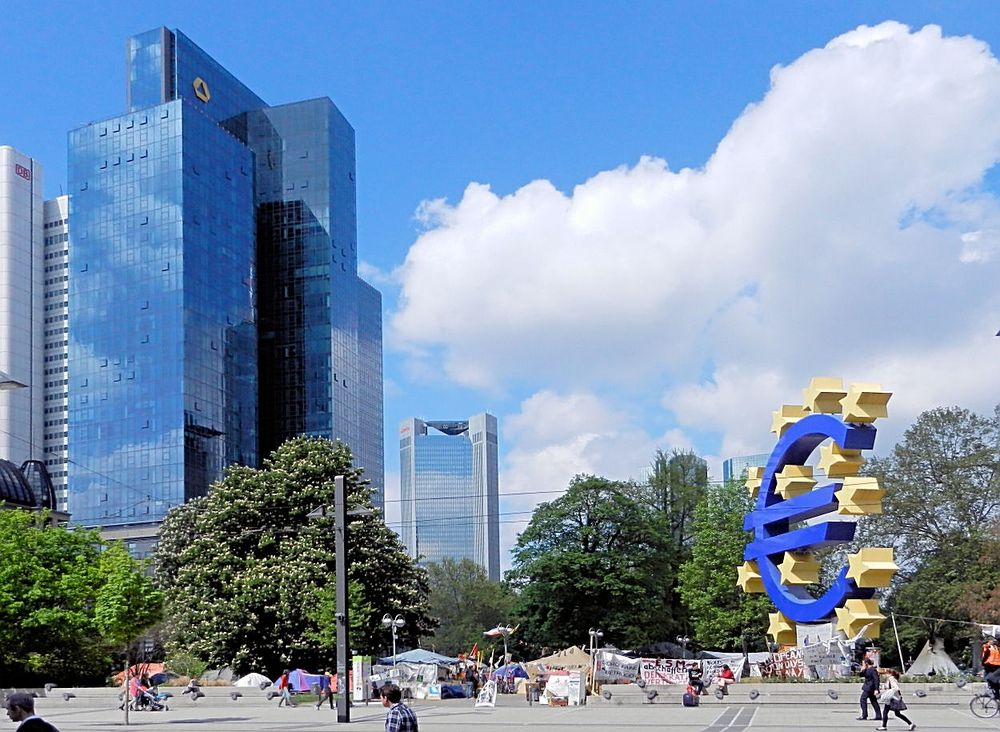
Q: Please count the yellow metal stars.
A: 12